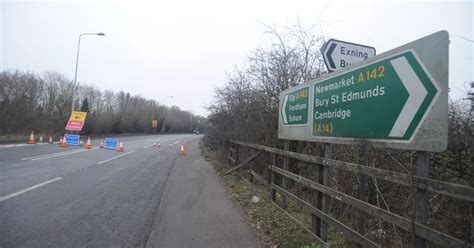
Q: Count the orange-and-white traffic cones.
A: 13